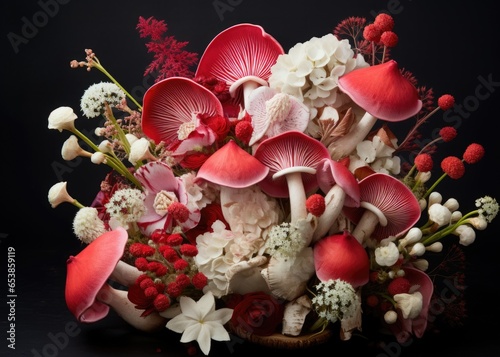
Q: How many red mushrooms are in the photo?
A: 9